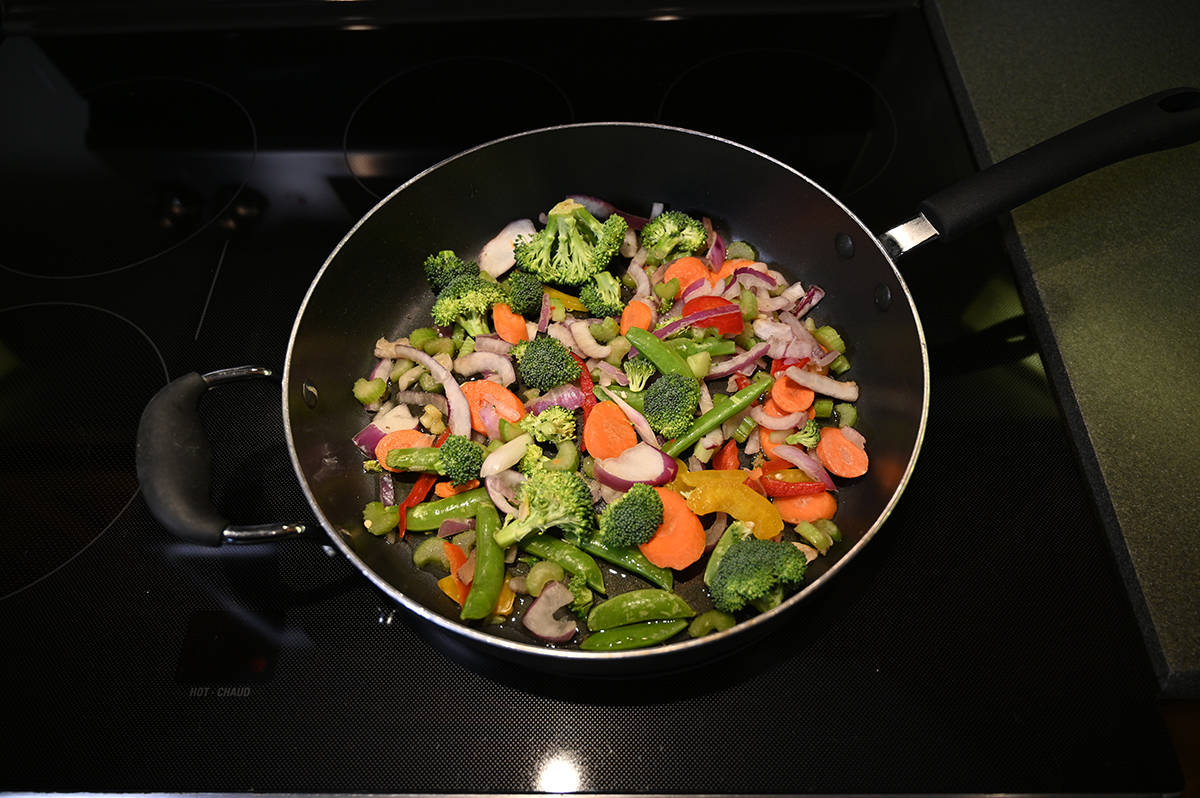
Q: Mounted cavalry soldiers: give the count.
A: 0